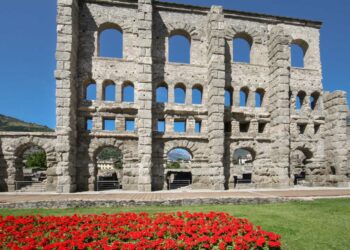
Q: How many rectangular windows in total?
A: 11